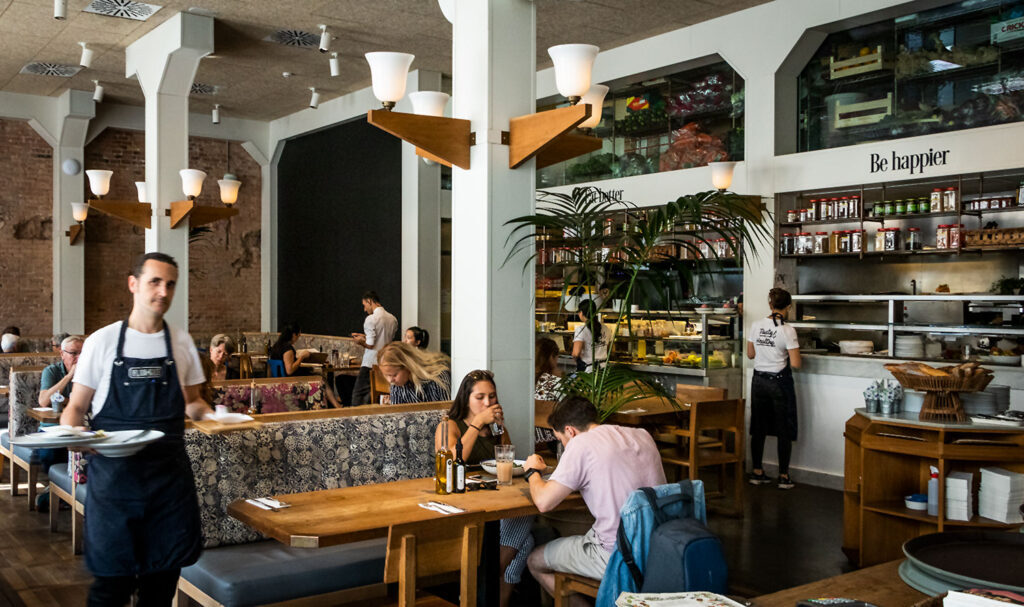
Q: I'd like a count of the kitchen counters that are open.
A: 2